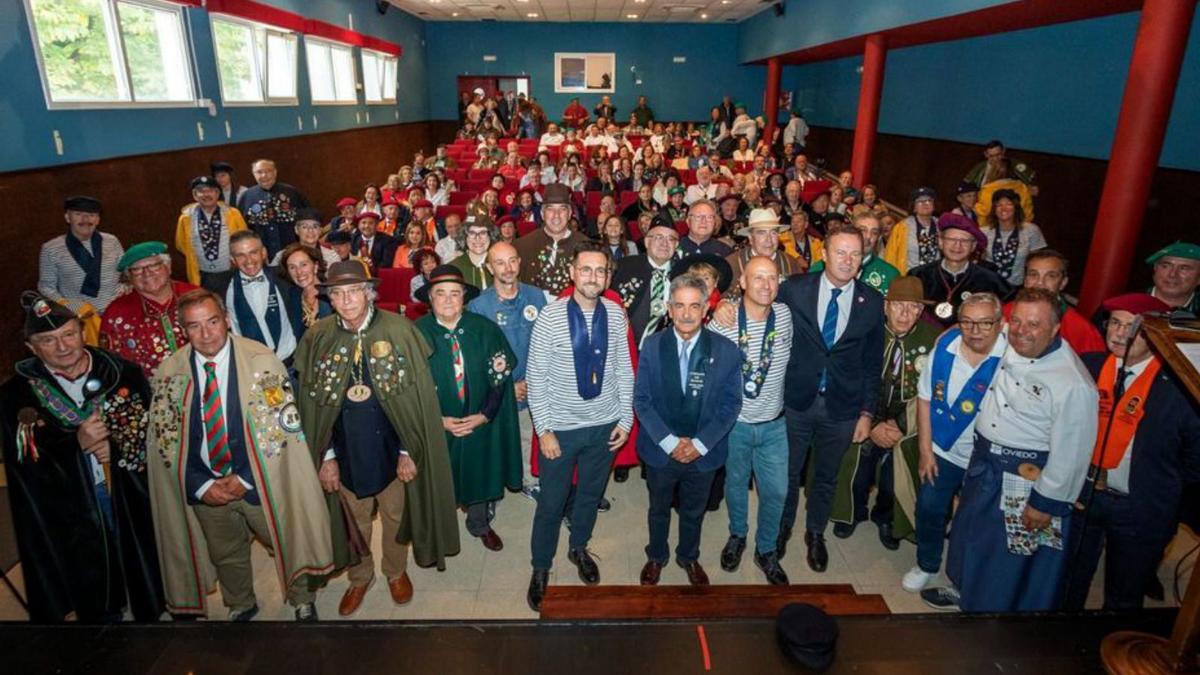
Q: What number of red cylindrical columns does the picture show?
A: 3